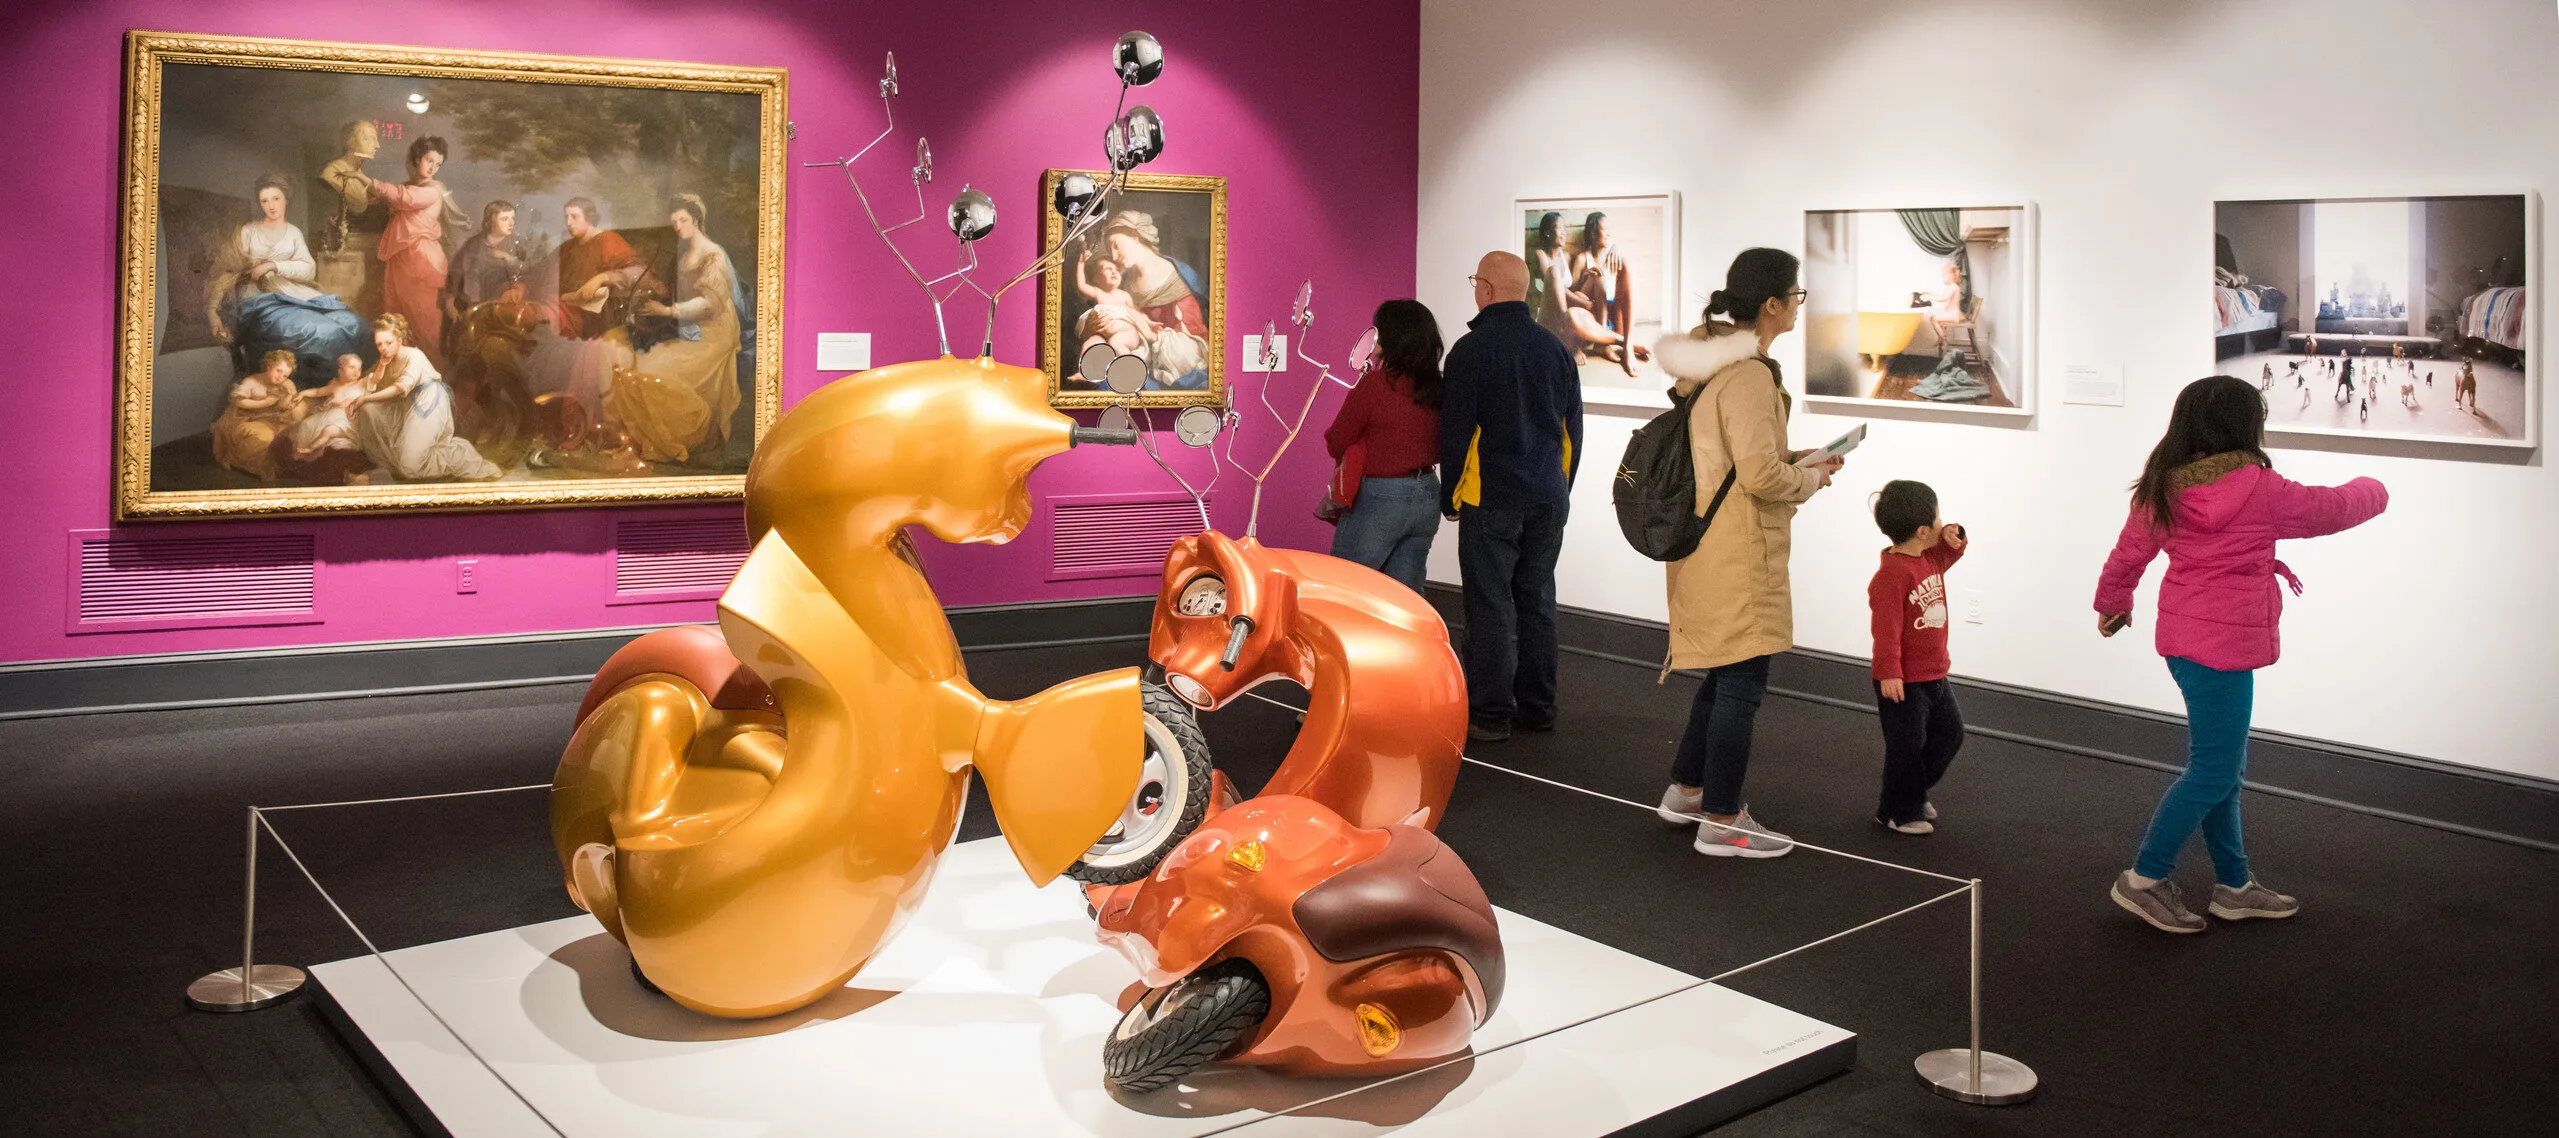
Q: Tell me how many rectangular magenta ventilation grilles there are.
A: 3